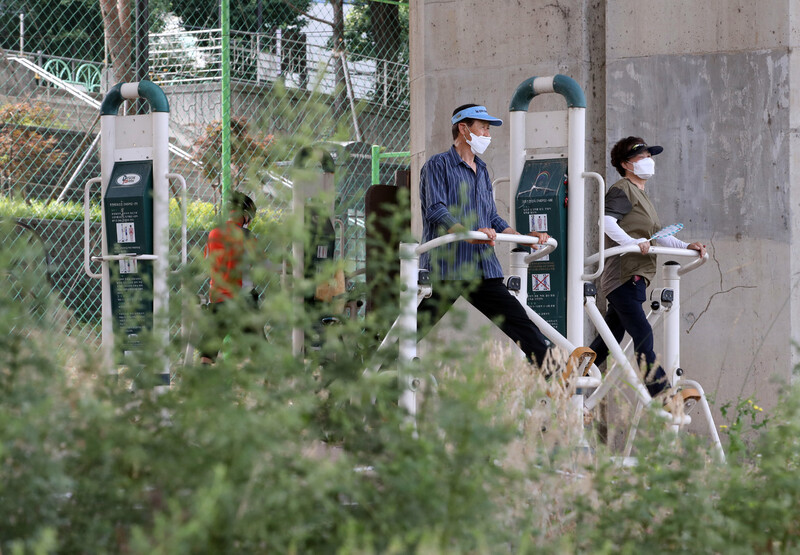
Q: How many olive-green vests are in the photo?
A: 1